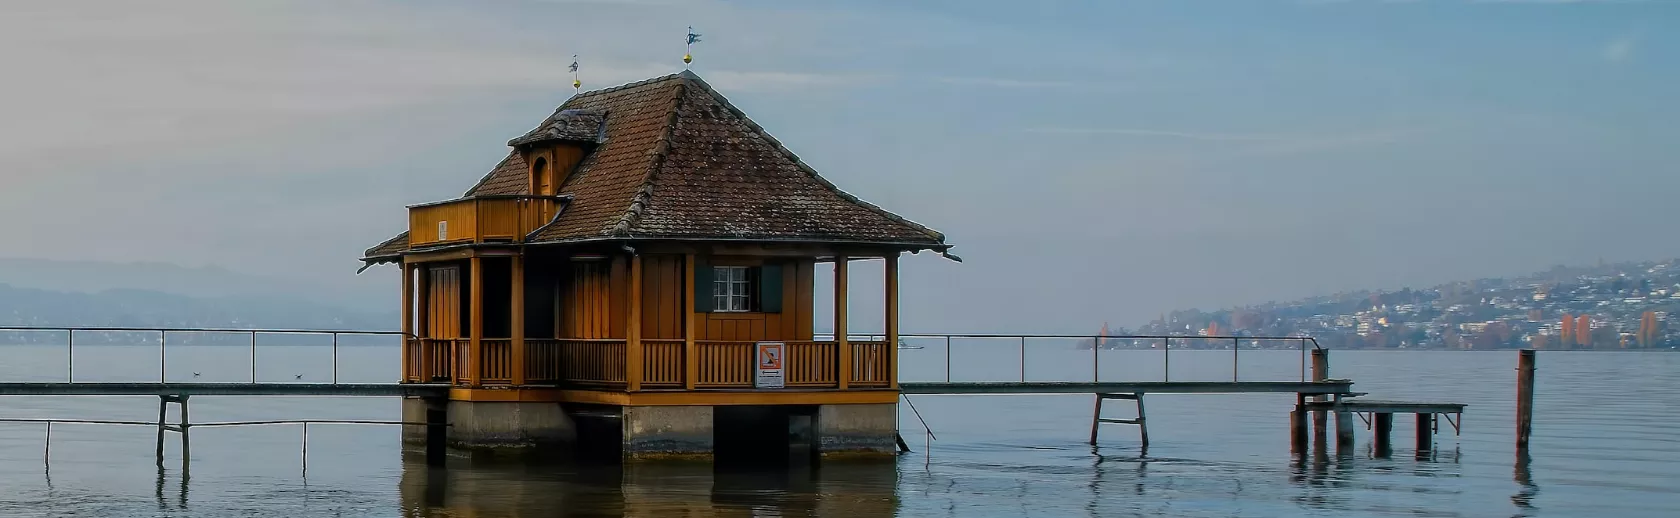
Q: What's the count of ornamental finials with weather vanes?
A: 2